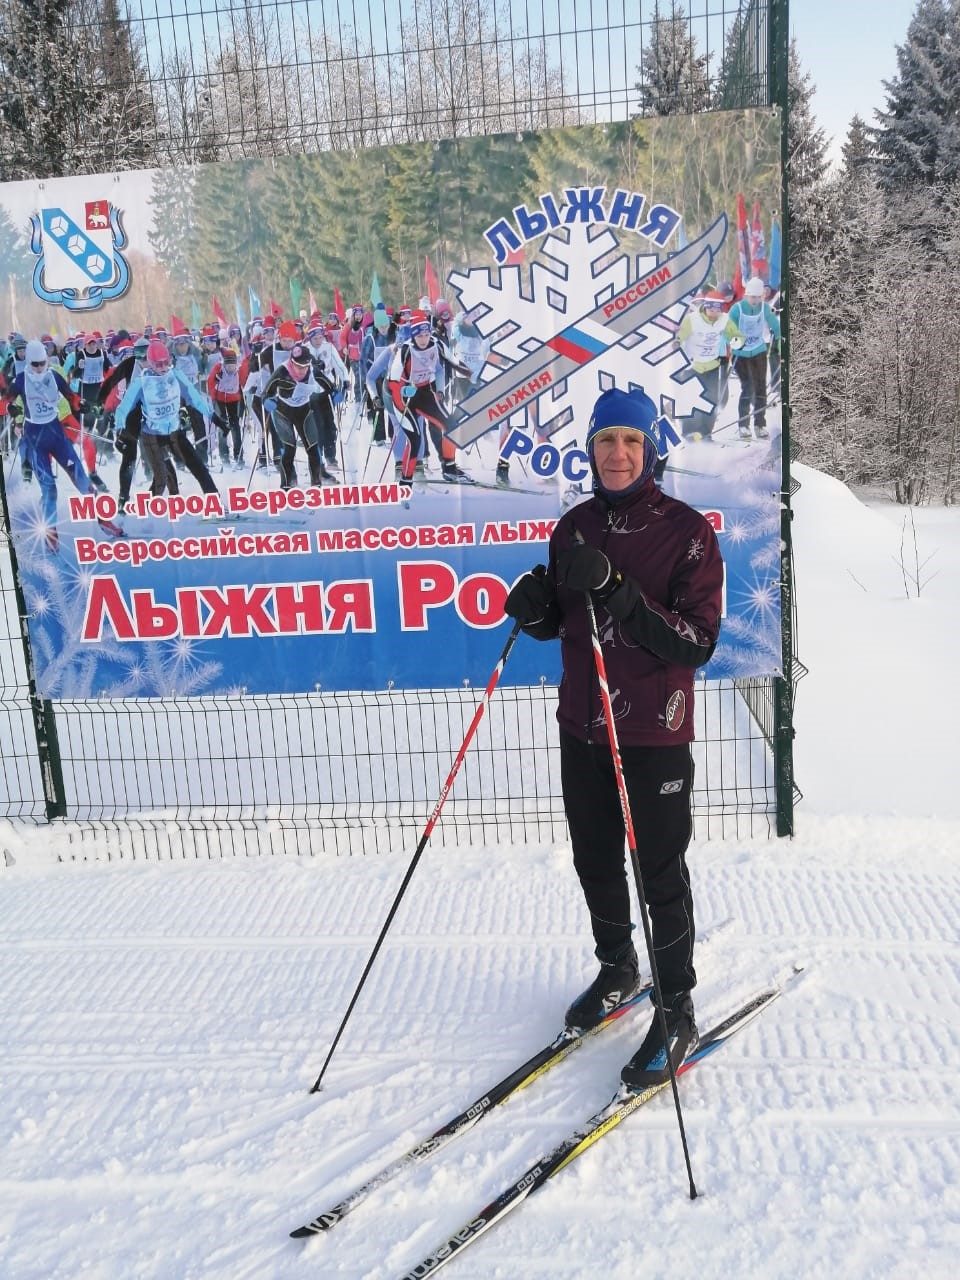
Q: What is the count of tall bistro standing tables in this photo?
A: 0